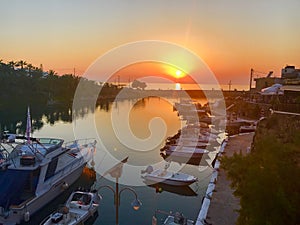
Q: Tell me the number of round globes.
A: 2